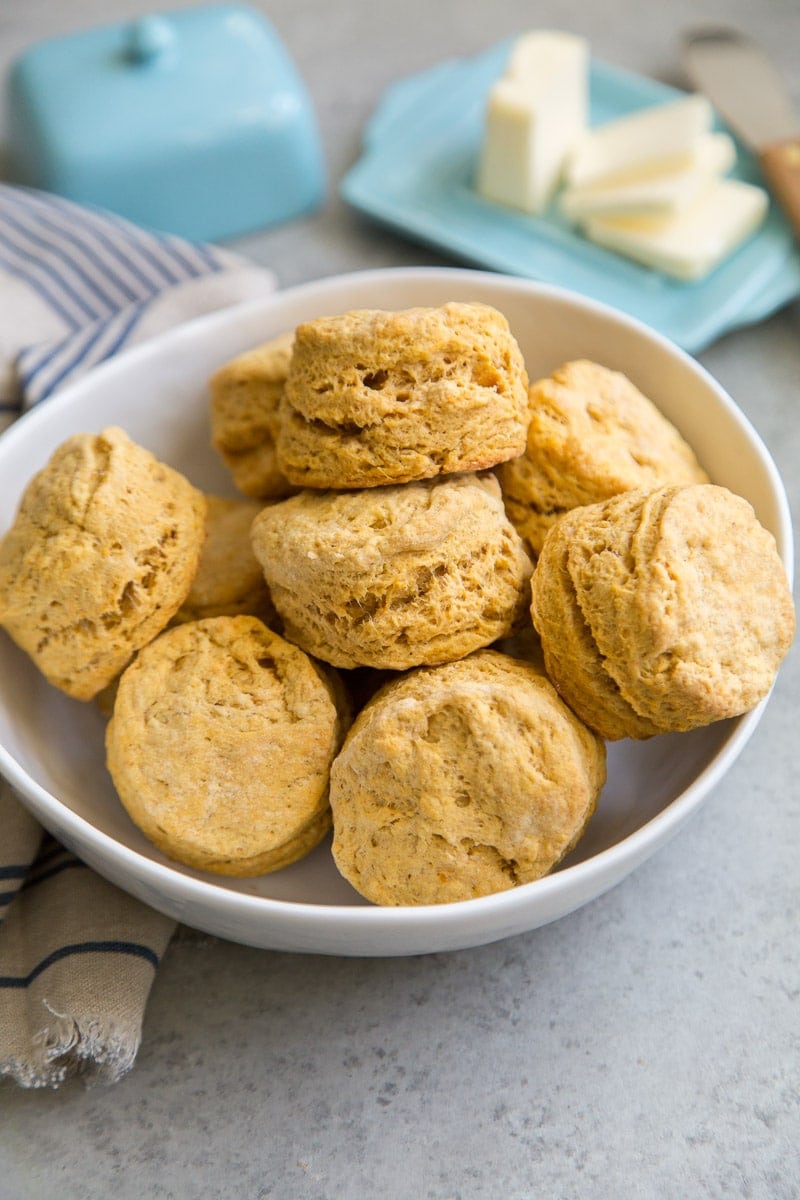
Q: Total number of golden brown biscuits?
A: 9